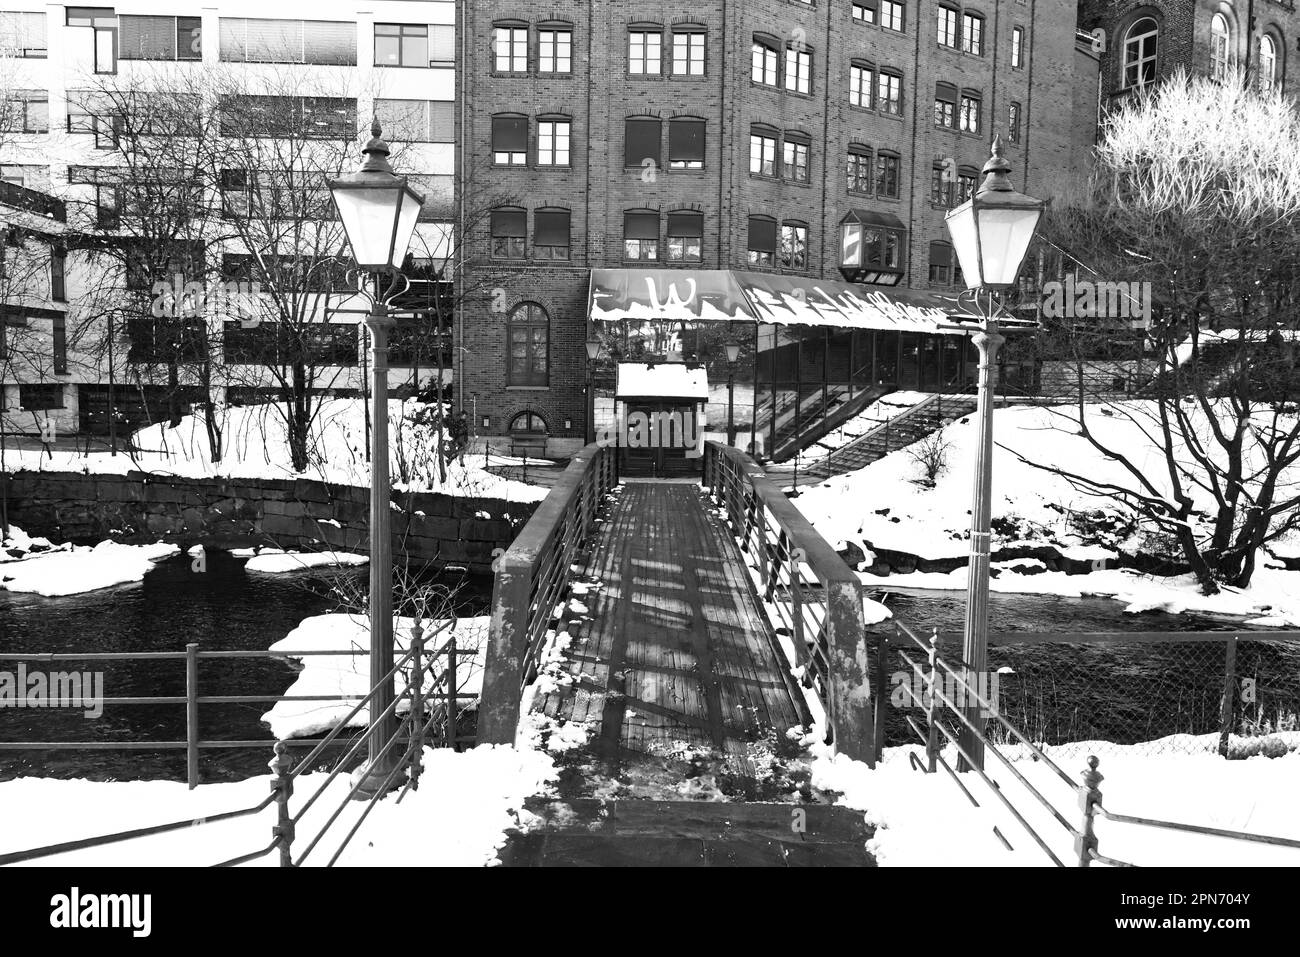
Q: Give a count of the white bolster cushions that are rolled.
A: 0